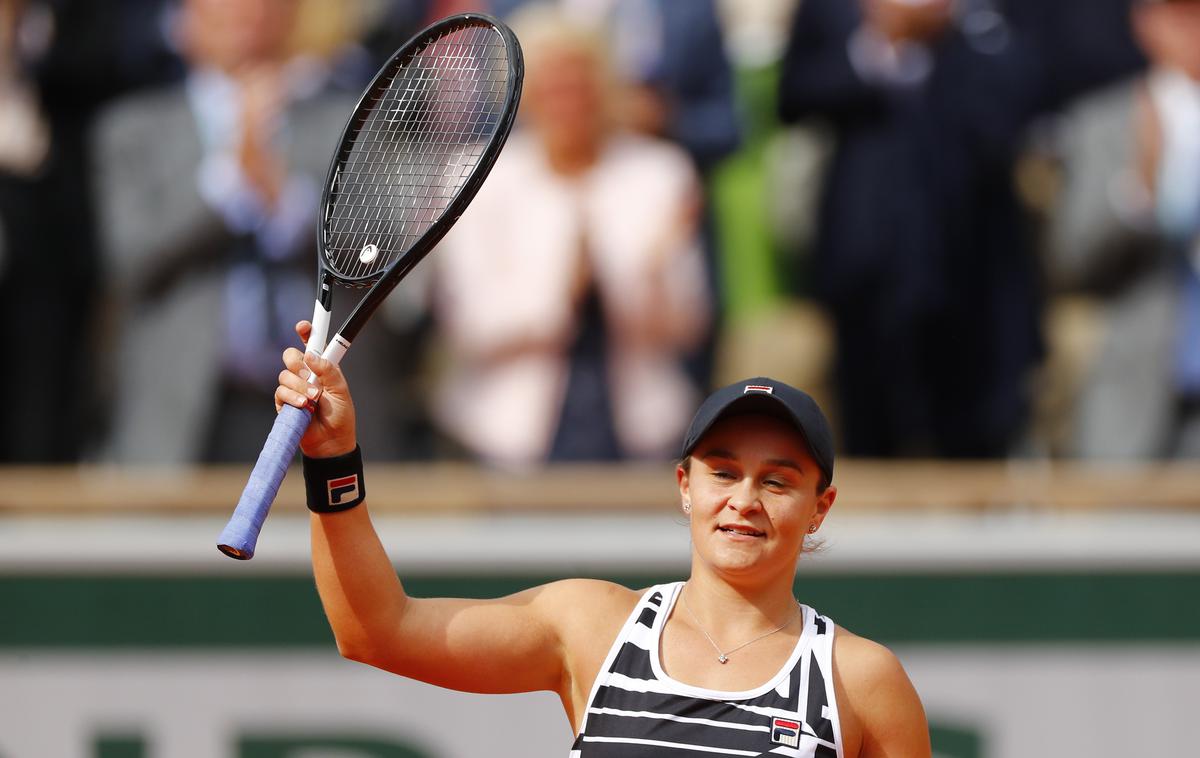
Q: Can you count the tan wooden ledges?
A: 1